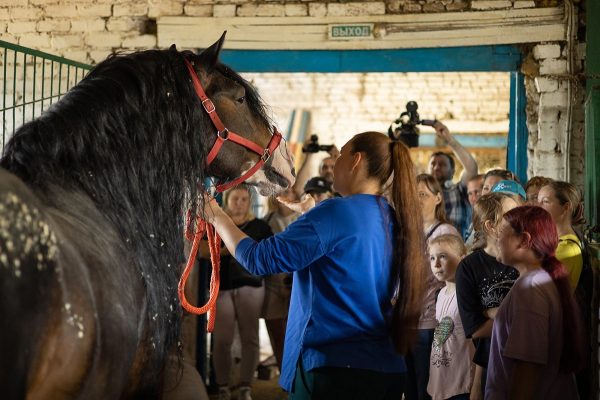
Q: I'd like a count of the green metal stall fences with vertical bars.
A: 1